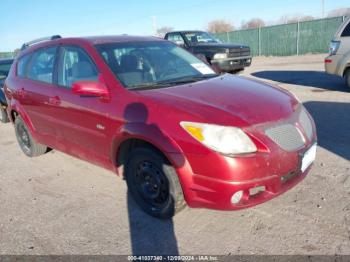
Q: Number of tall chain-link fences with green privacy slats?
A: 1